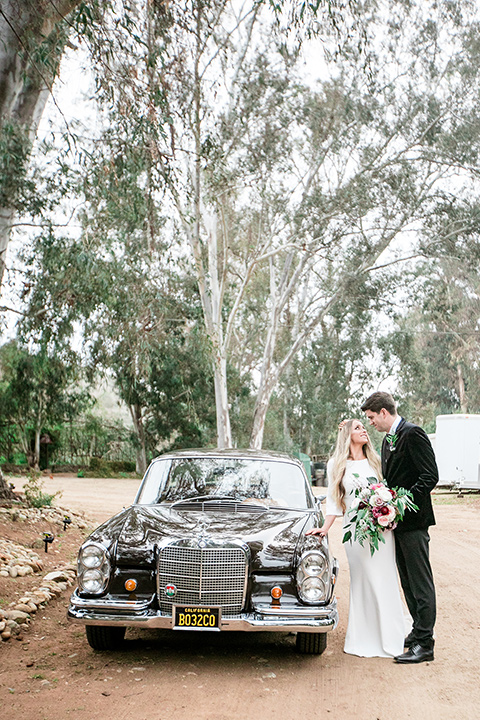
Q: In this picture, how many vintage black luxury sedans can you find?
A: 1